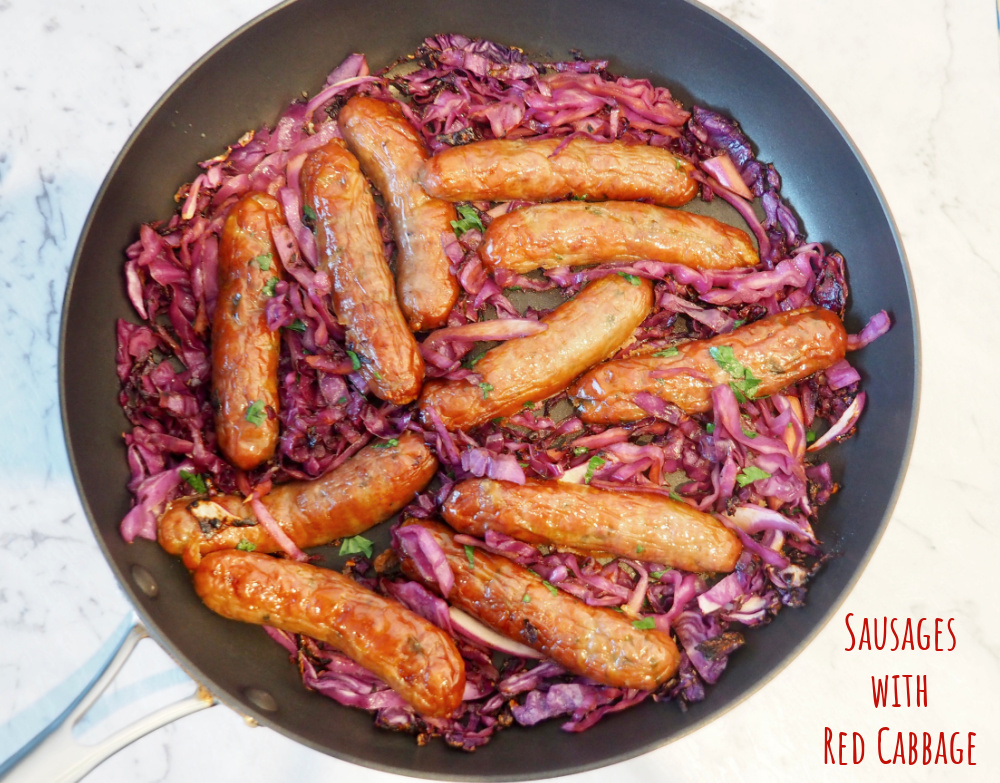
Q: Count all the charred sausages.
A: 11